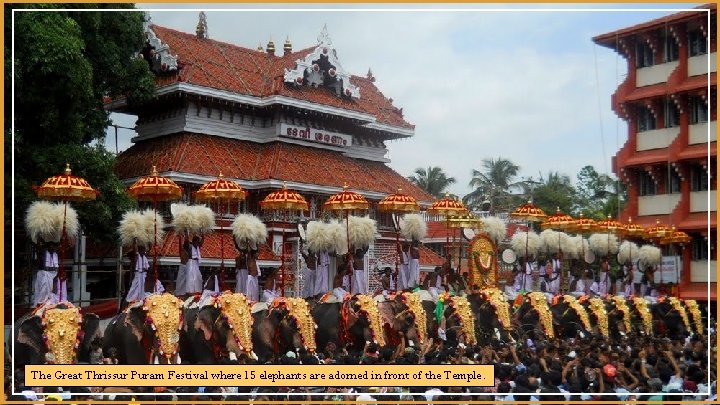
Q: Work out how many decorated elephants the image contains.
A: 15